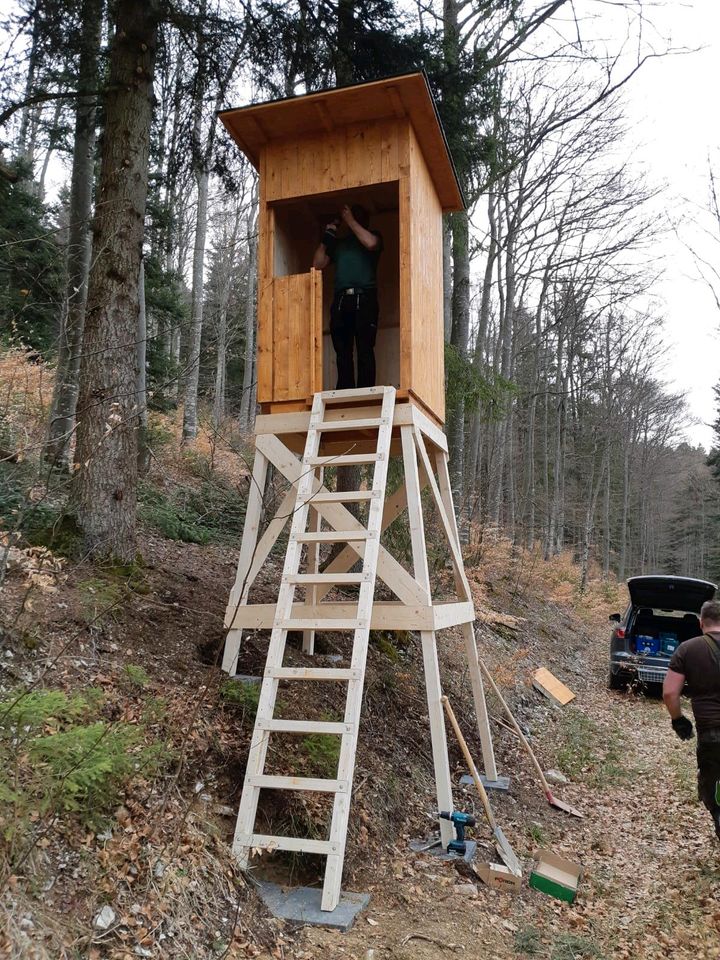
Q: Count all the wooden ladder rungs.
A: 11